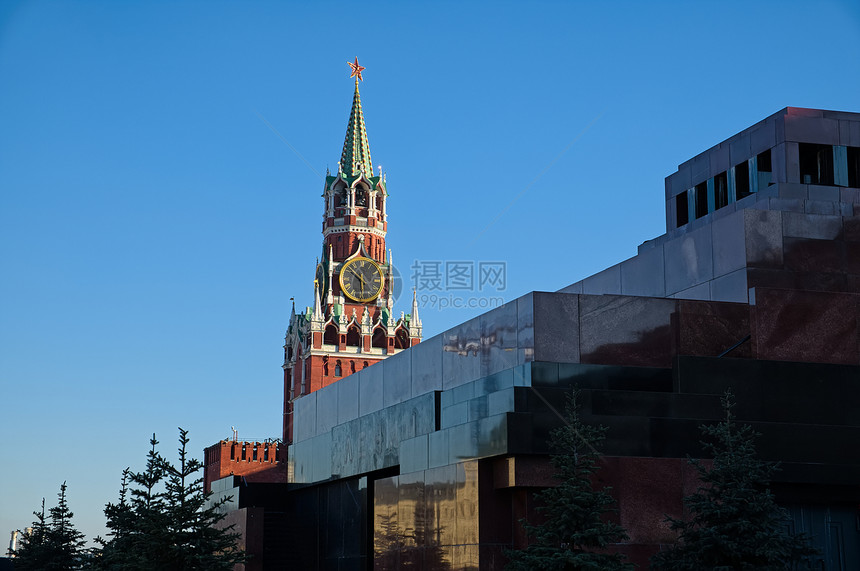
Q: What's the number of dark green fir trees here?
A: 7